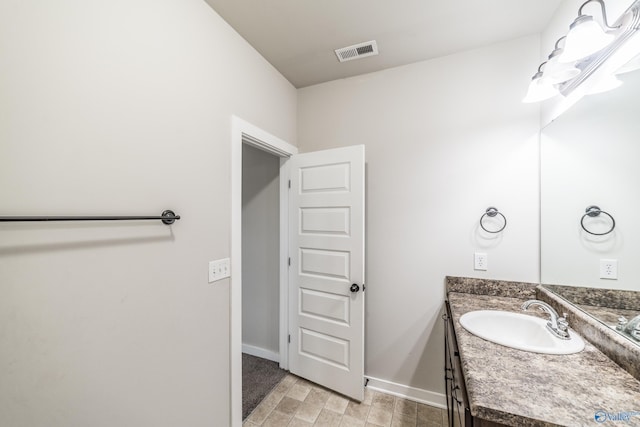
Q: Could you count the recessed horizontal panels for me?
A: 5